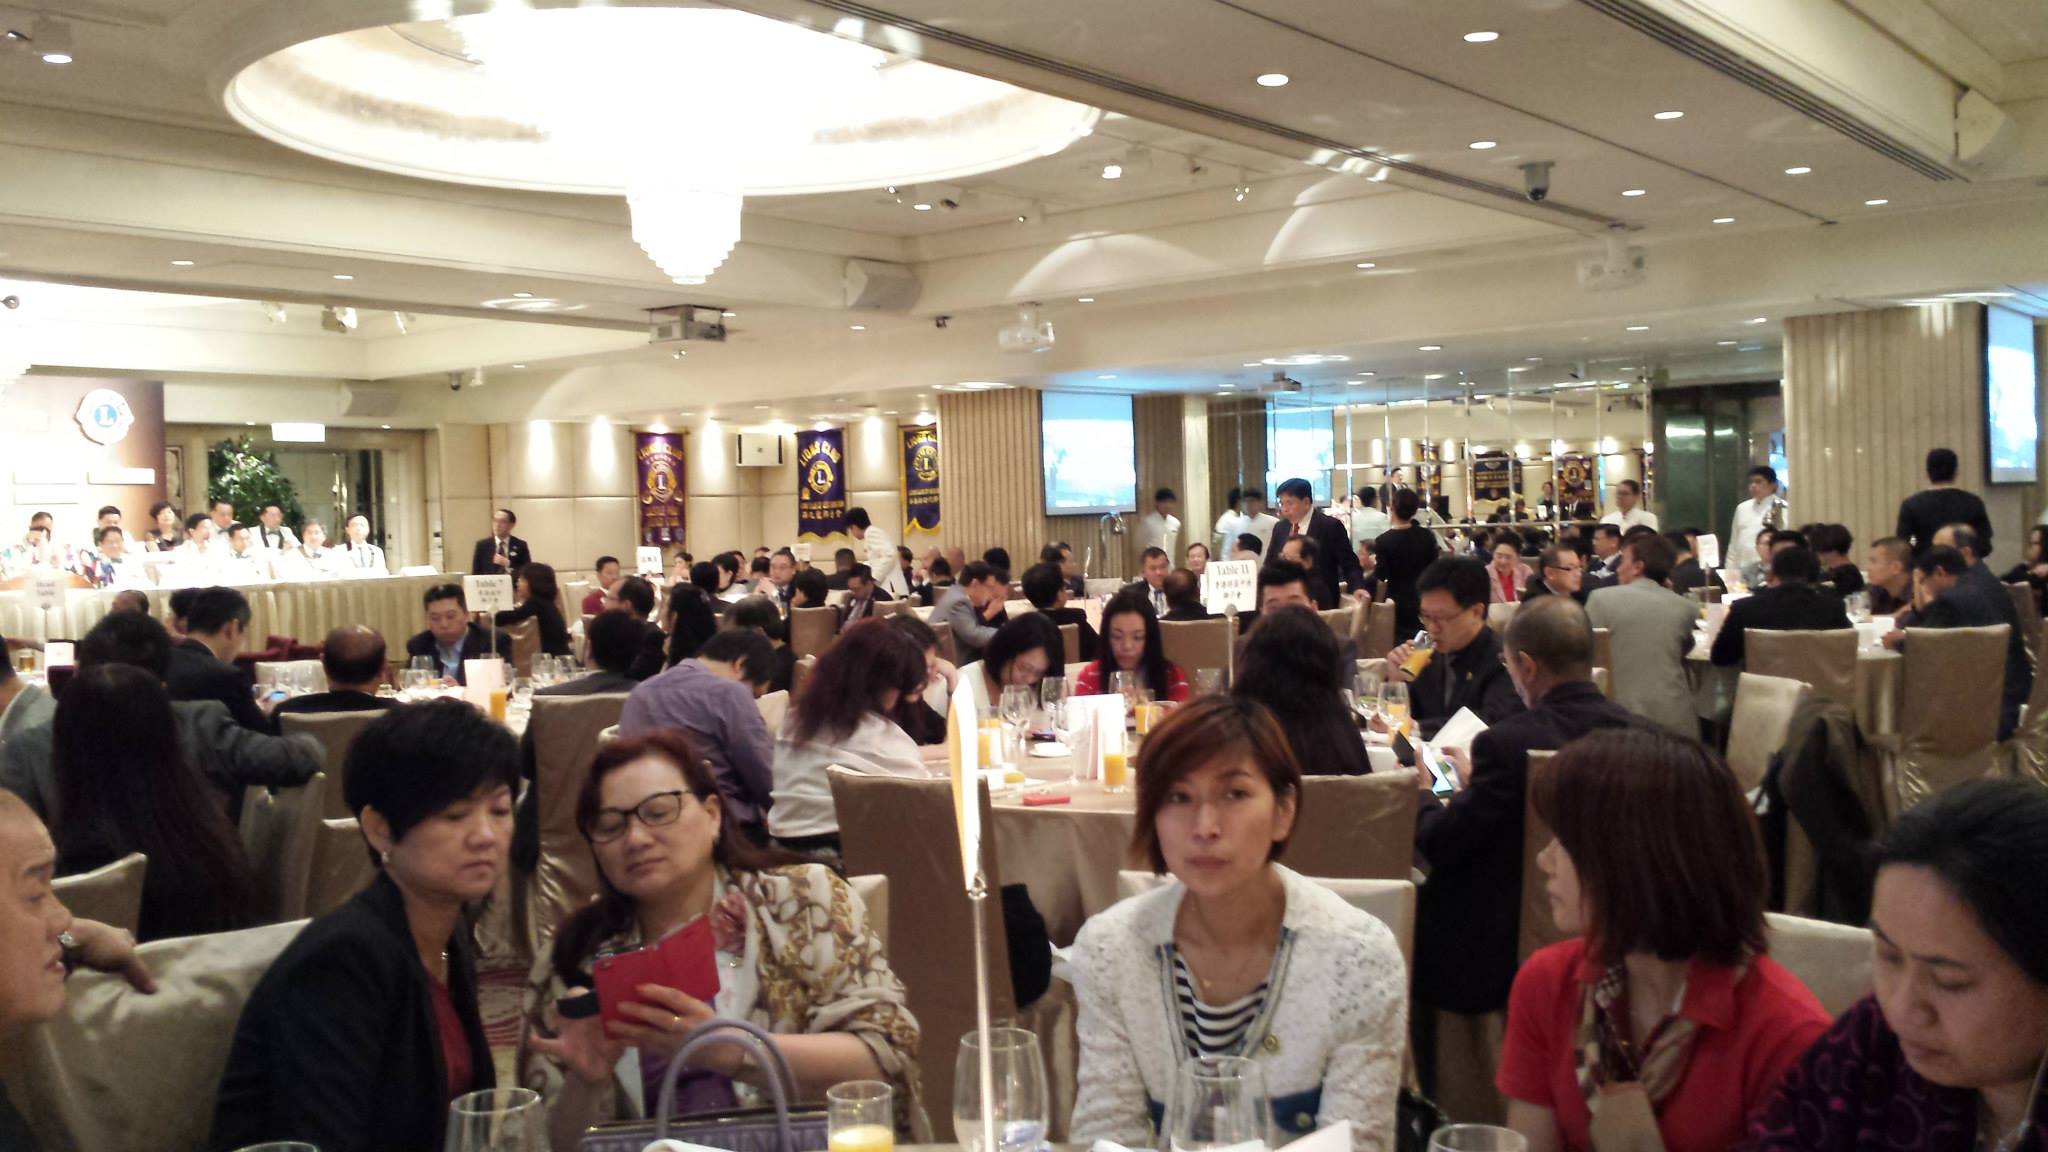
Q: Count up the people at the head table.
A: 11